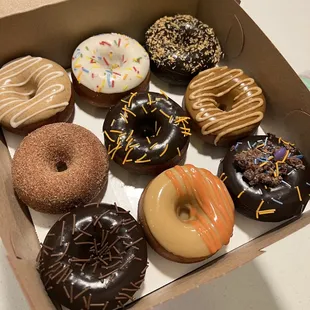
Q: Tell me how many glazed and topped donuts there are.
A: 8